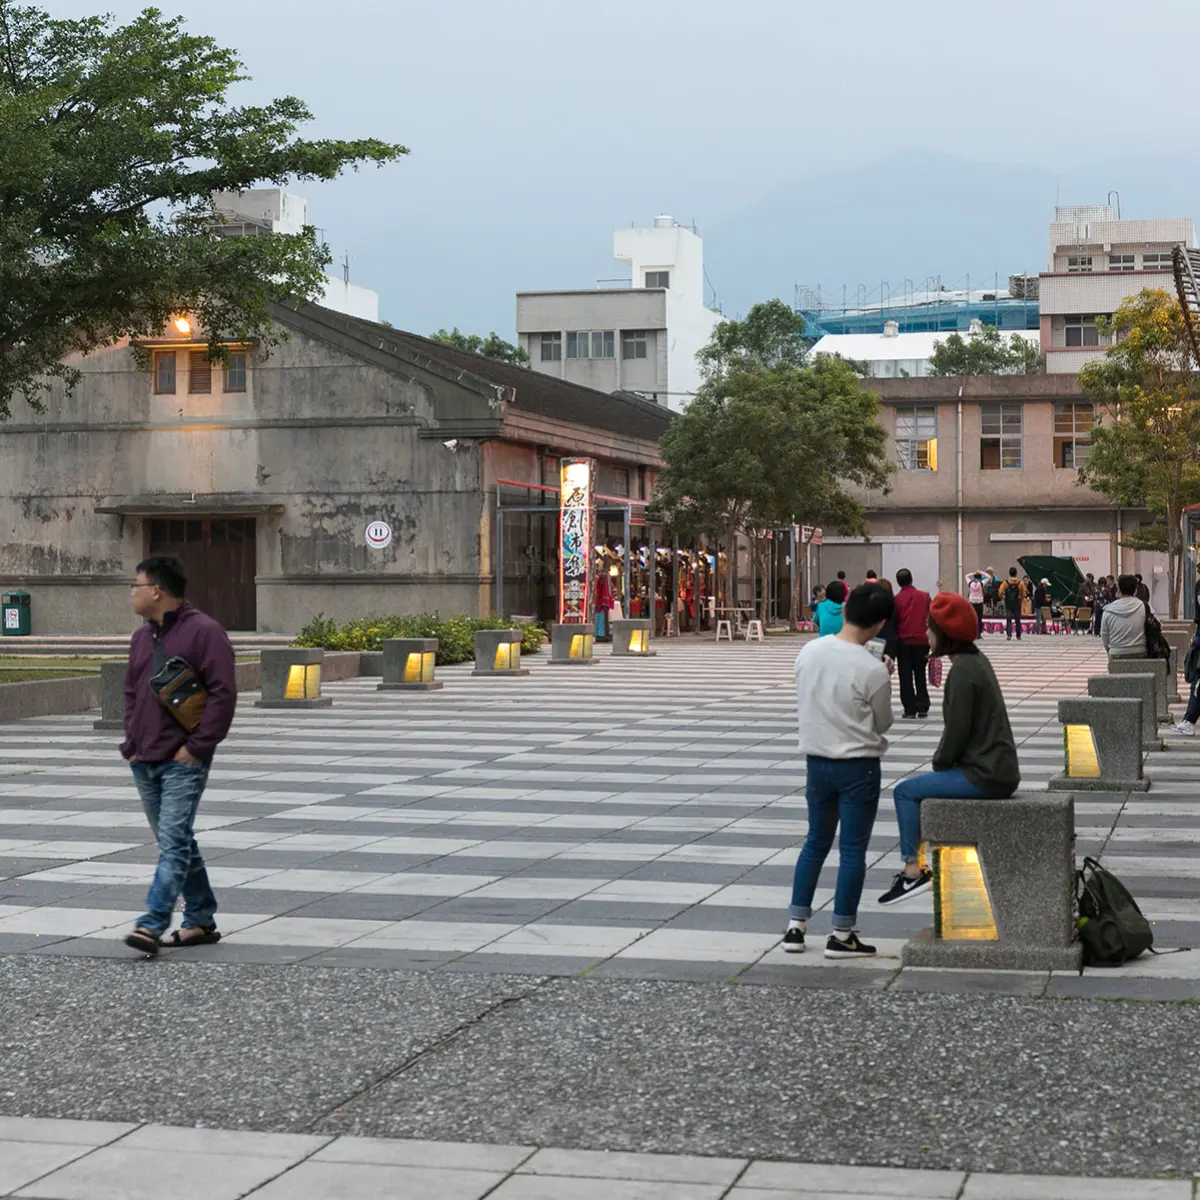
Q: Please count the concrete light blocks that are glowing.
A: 7